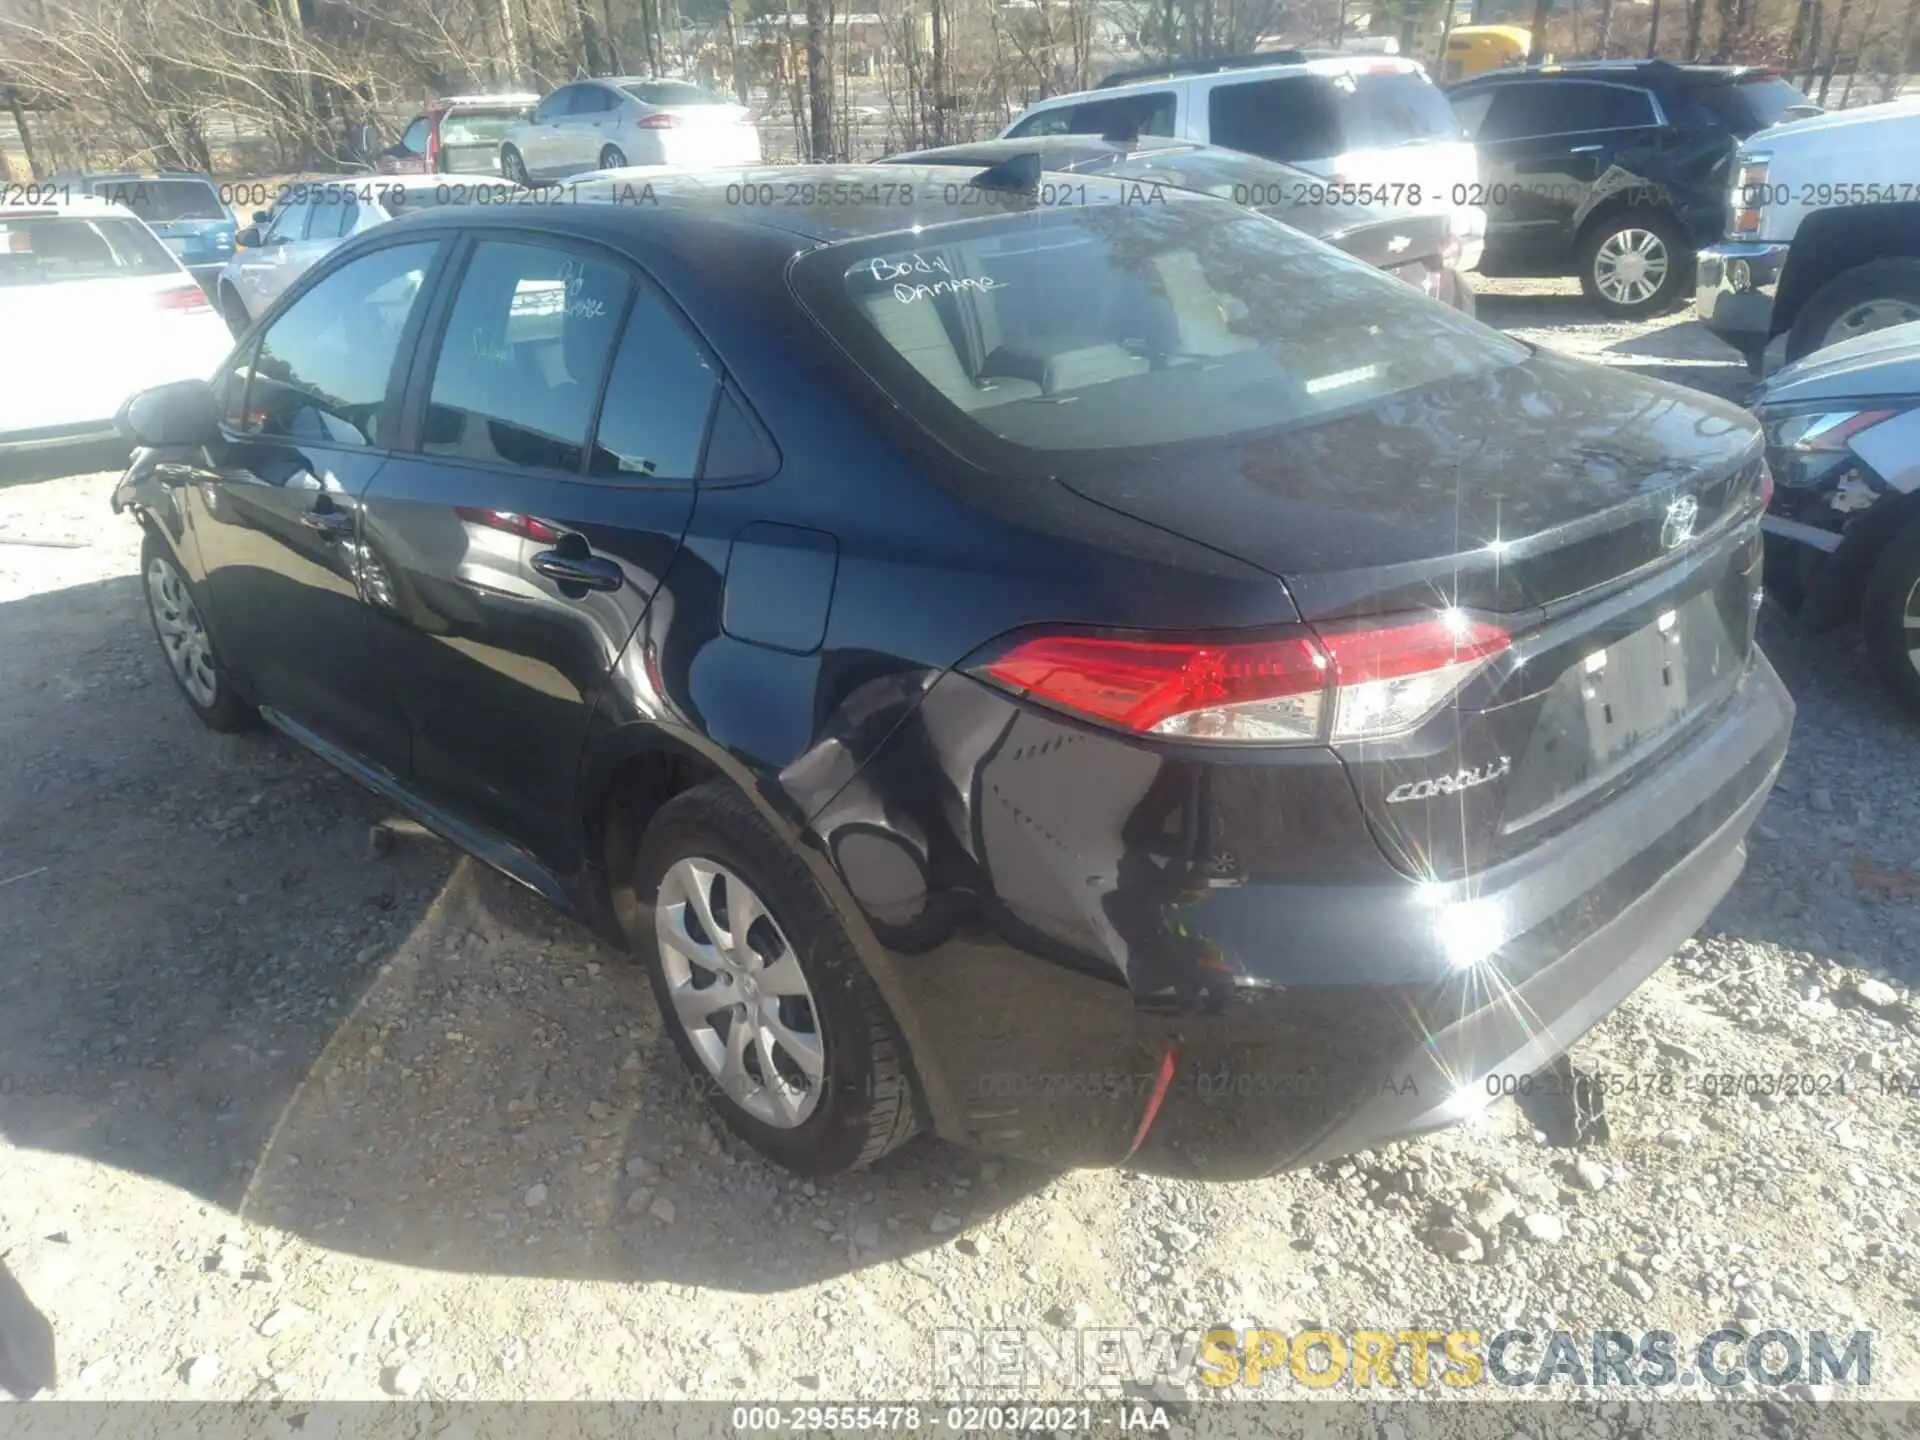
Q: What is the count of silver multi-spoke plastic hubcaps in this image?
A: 2